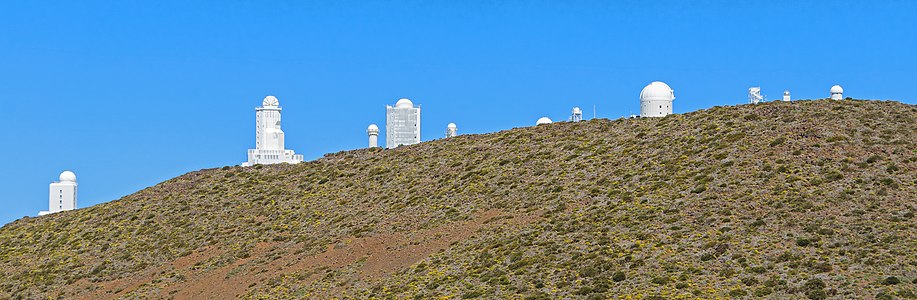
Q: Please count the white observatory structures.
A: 11